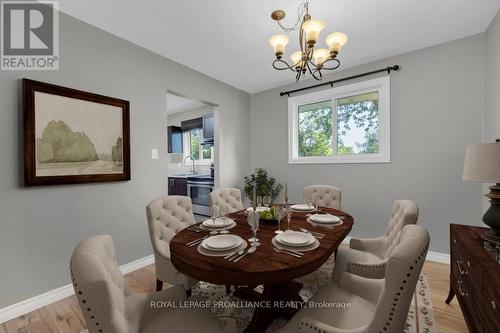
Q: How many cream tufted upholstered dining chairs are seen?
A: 6